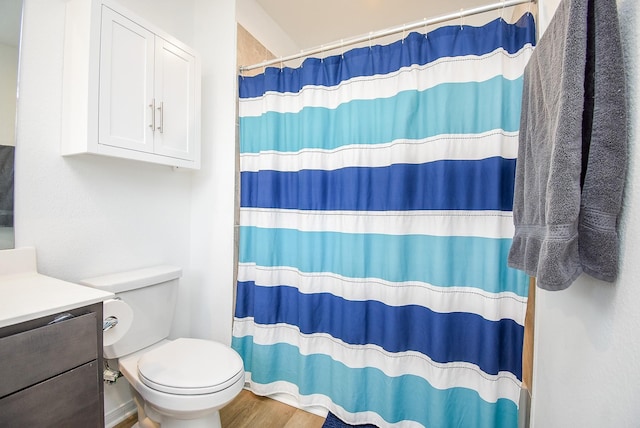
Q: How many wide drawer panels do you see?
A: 2